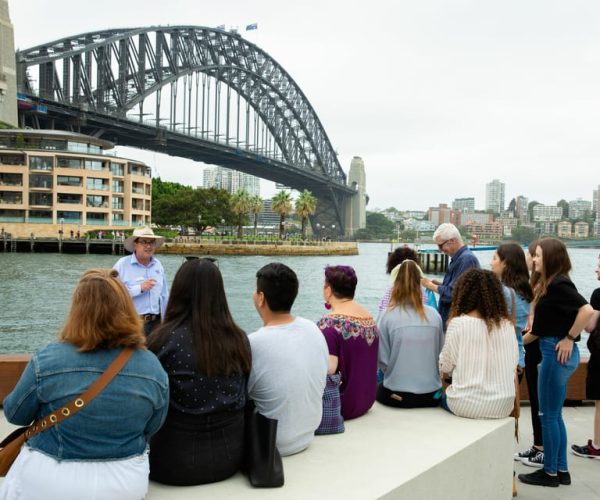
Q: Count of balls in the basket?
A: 0